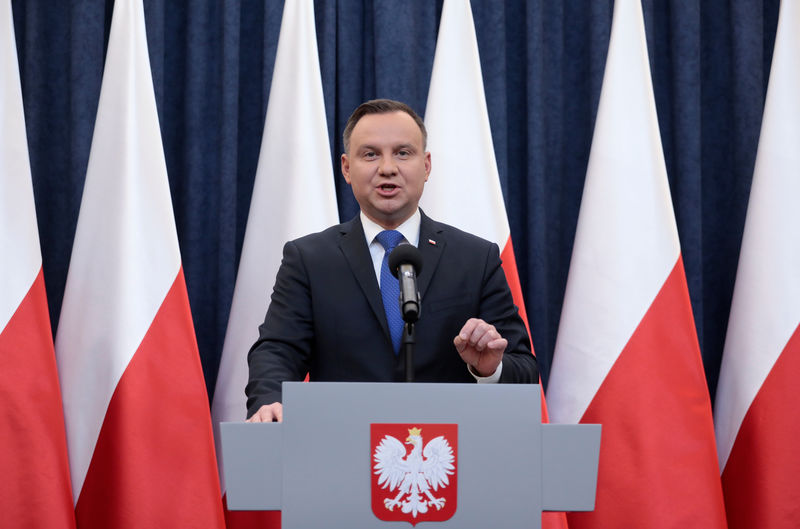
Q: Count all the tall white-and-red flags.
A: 6